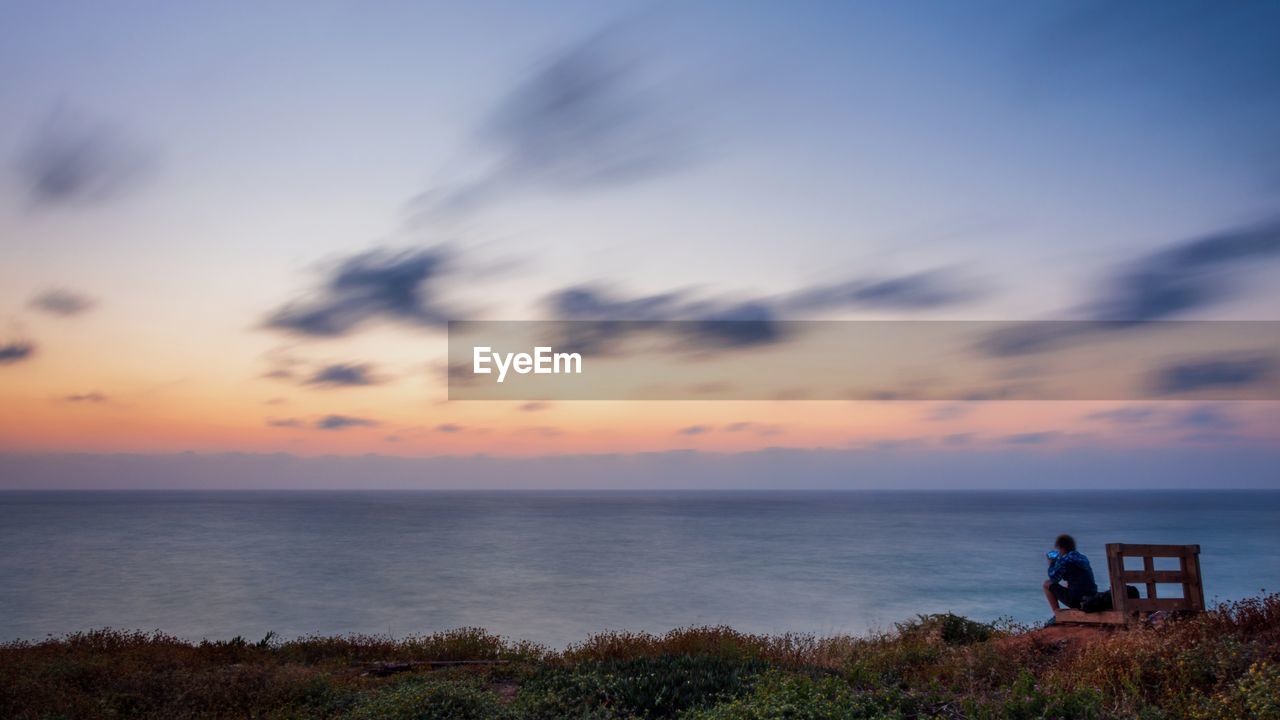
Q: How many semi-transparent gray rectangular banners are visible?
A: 1